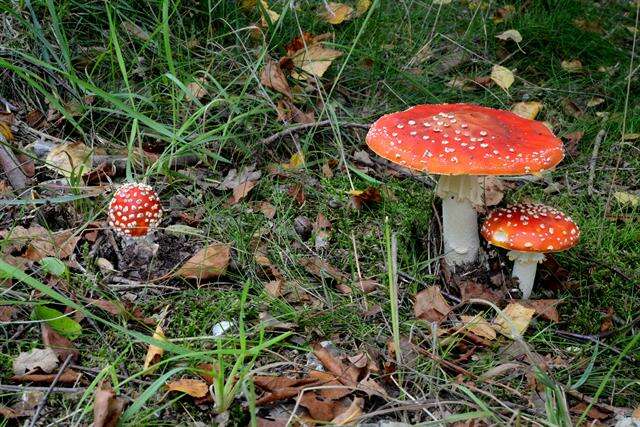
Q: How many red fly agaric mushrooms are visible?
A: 3